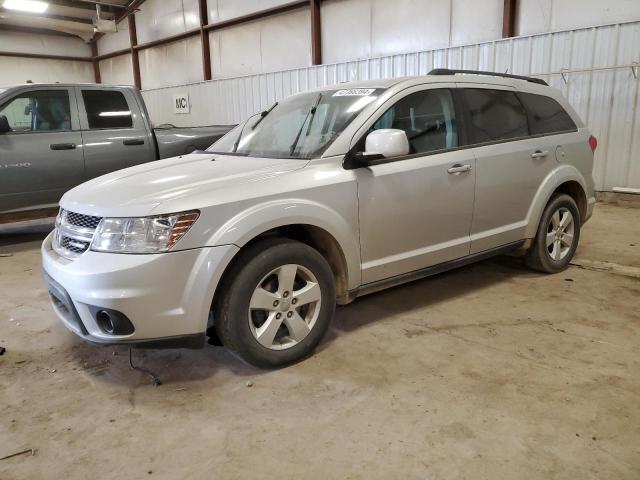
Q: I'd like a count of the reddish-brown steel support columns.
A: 5